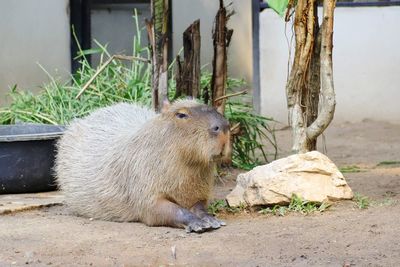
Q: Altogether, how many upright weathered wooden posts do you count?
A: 3